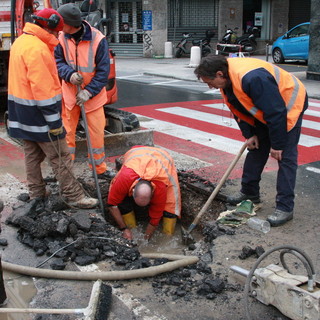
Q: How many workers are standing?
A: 3